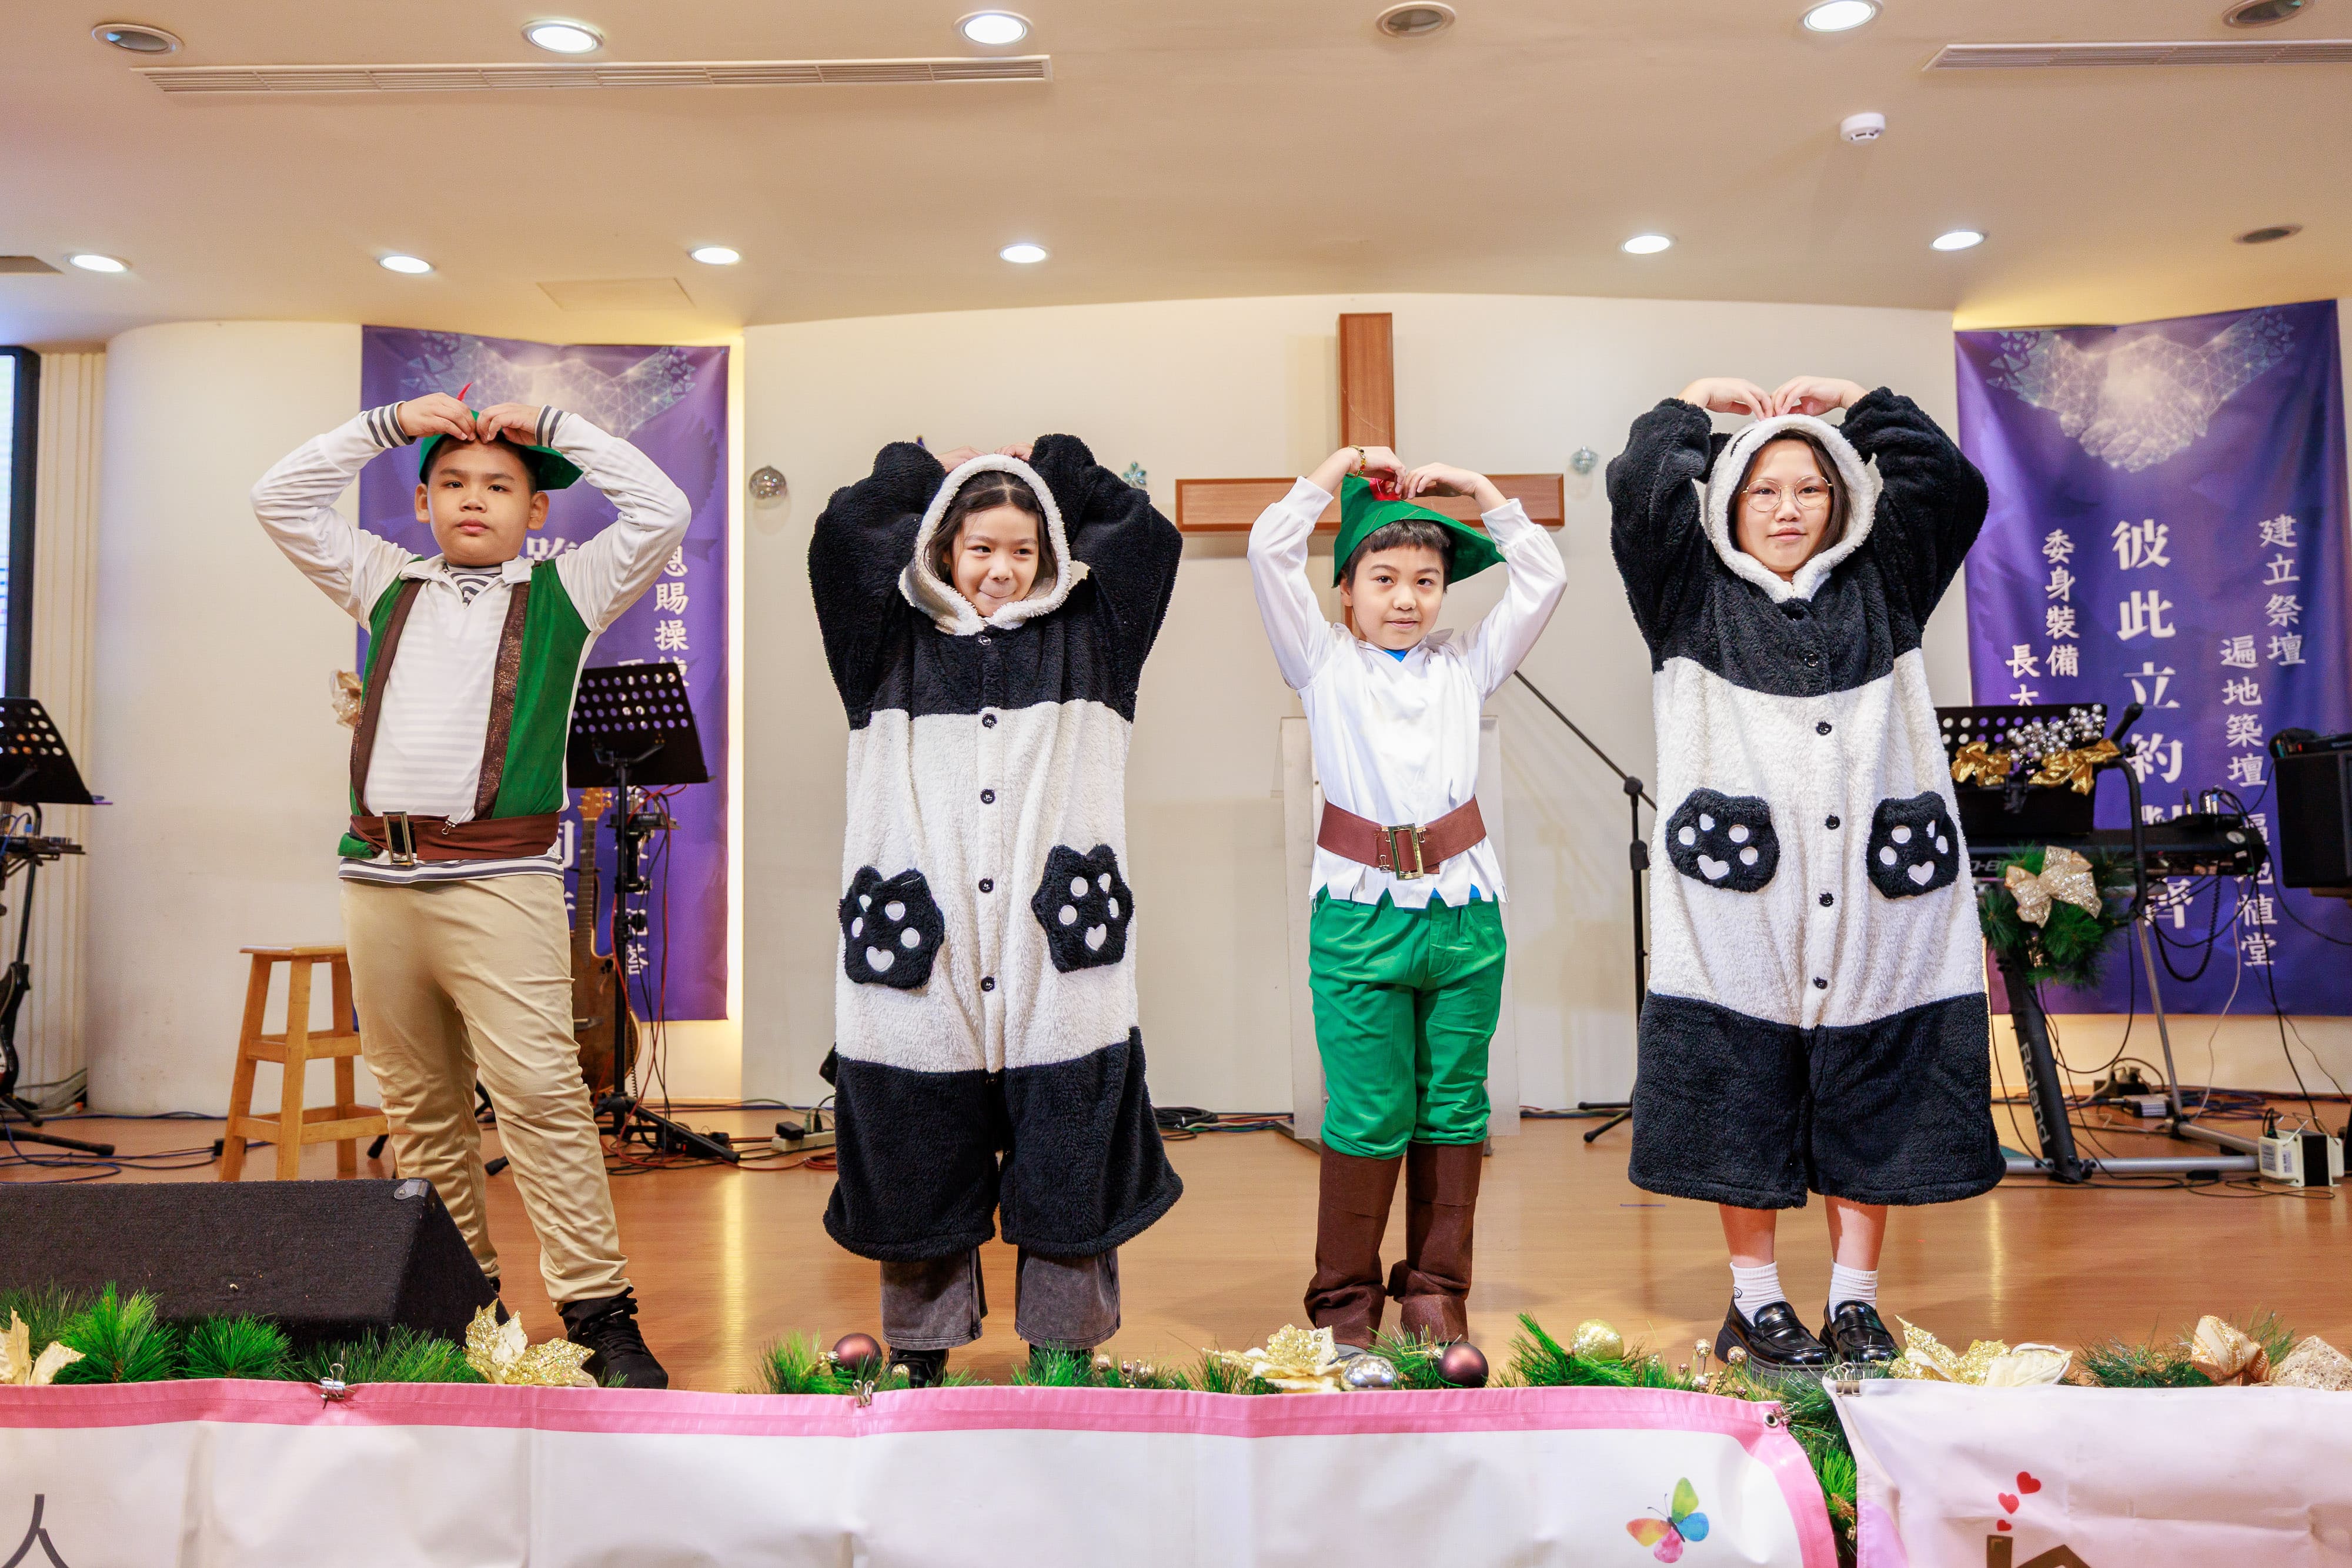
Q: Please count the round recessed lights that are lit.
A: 9